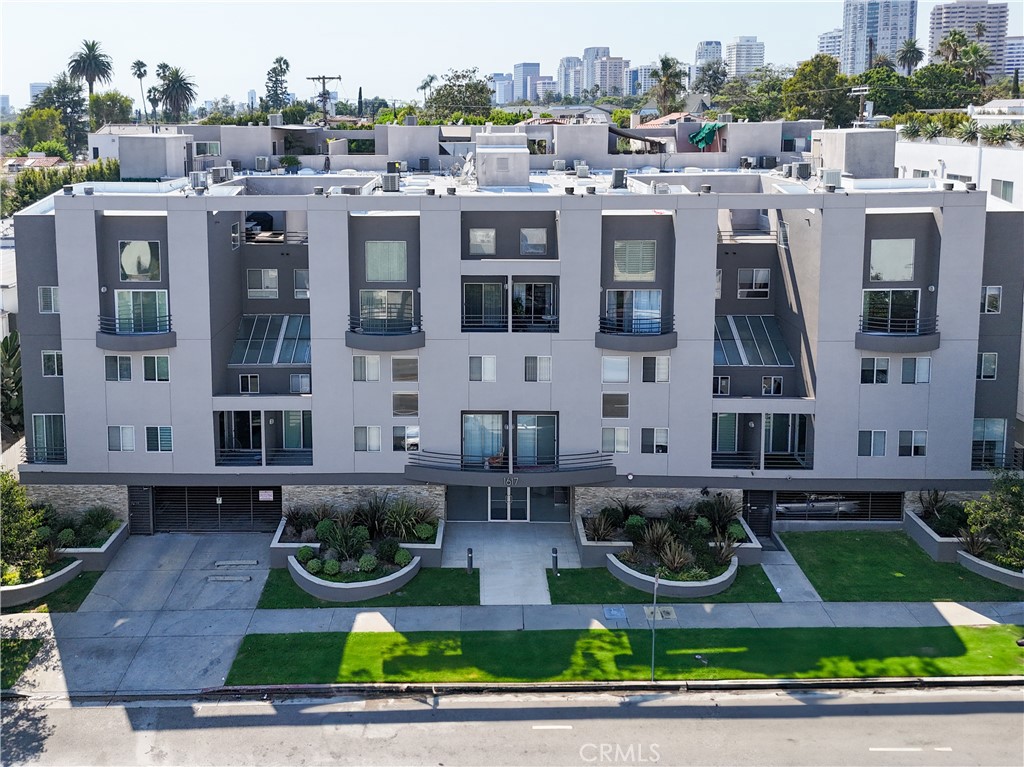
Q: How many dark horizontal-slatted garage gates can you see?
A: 2